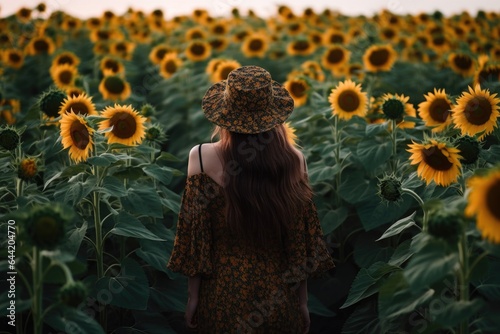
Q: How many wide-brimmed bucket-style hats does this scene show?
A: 1